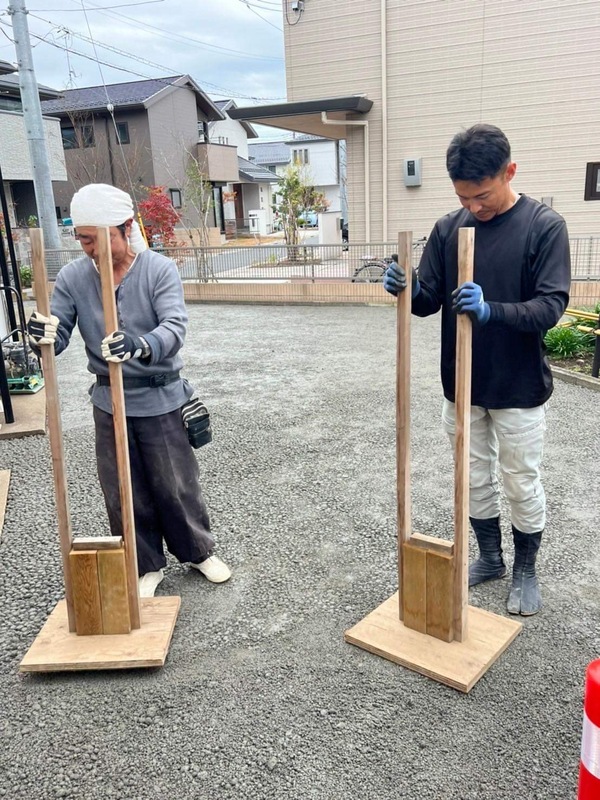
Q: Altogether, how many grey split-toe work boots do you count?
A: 2